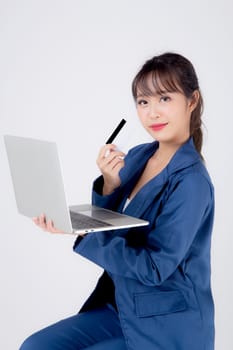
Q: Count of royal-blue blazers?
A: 1